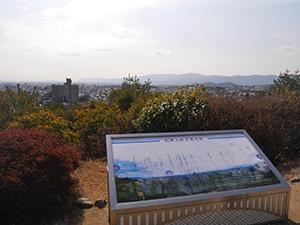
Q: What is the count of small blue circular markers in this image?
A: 3